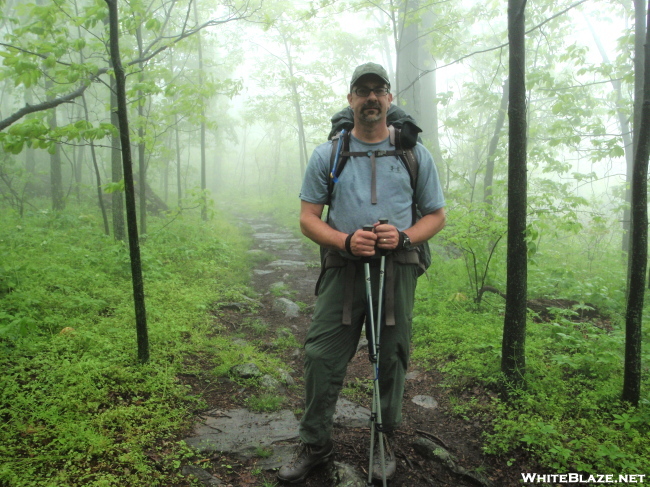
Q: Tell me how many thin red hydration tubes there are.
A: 0